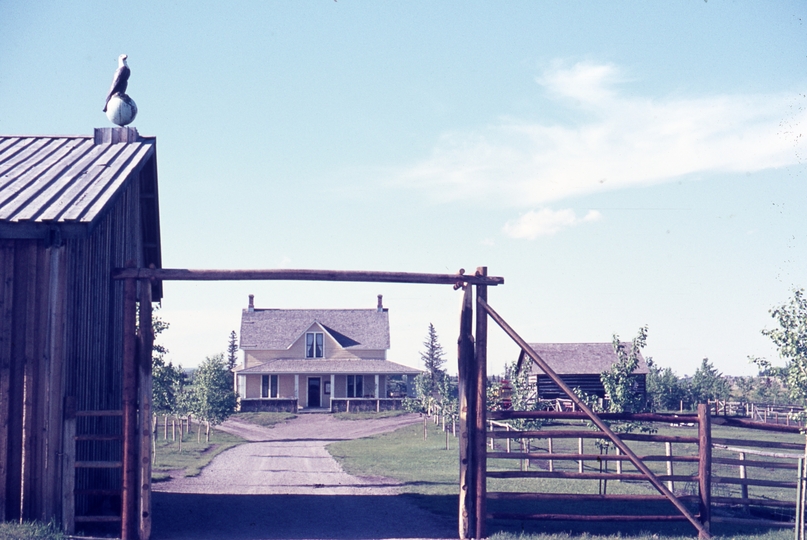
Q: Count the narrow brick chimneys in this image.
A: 2